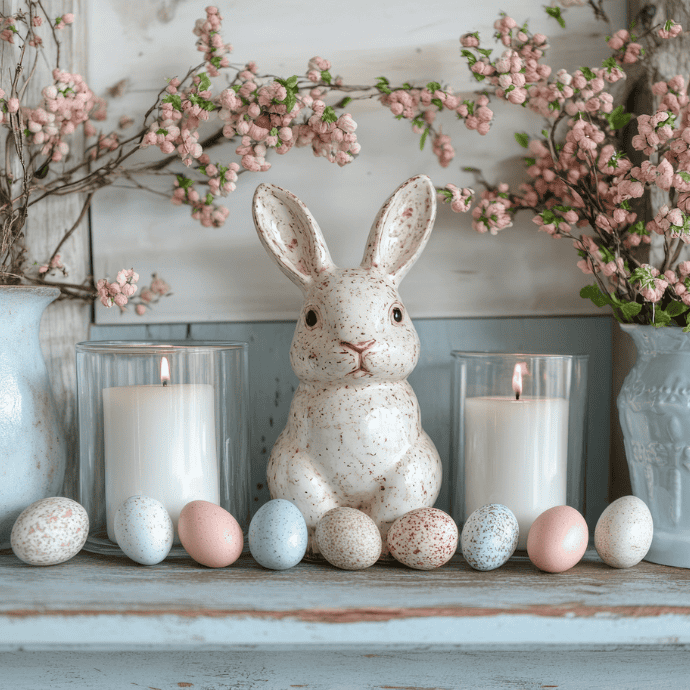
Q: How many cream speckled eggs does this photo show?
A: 4